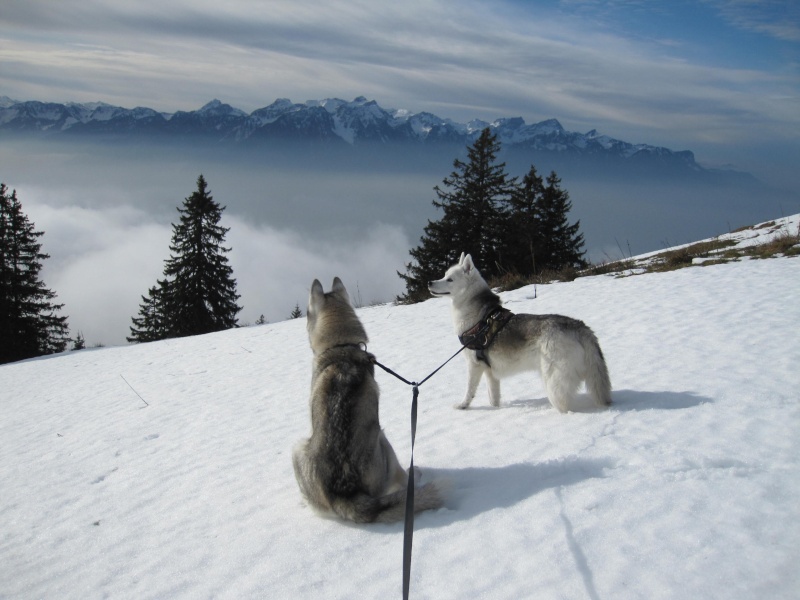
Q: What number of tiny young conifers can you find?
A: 3